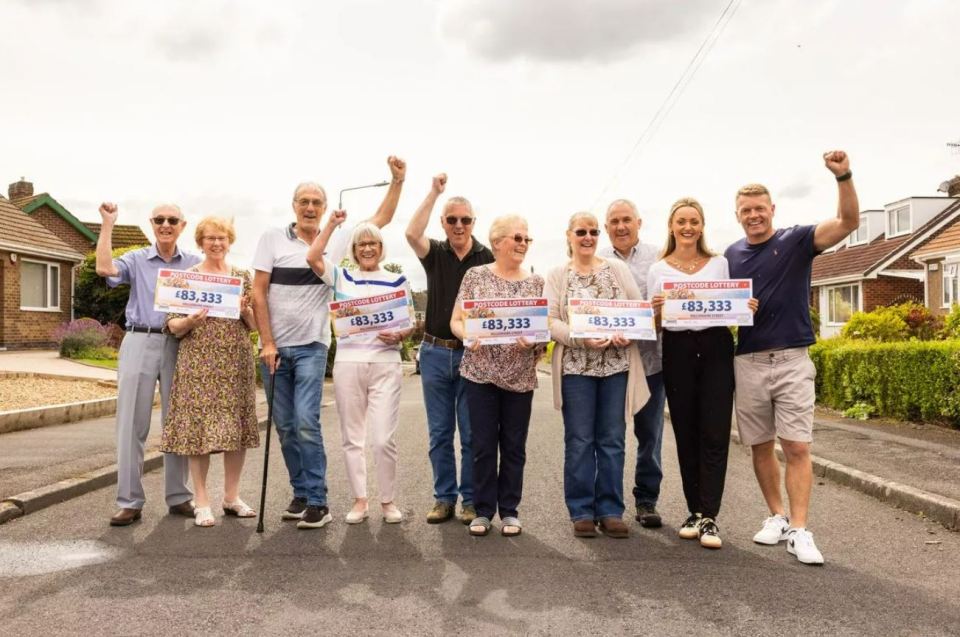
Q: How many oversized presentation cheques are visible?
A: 5